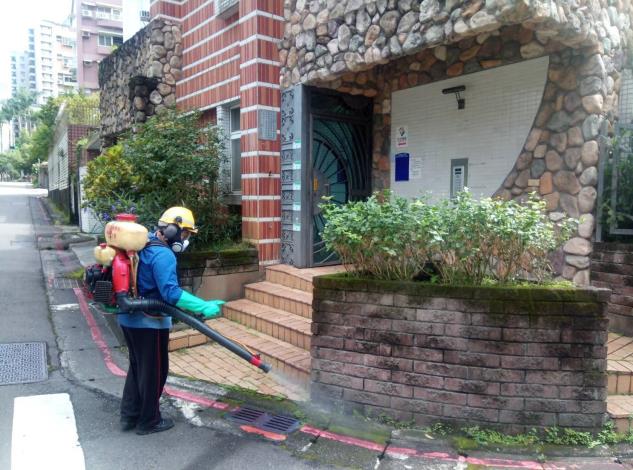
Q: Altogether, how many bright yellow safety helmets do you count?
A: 1